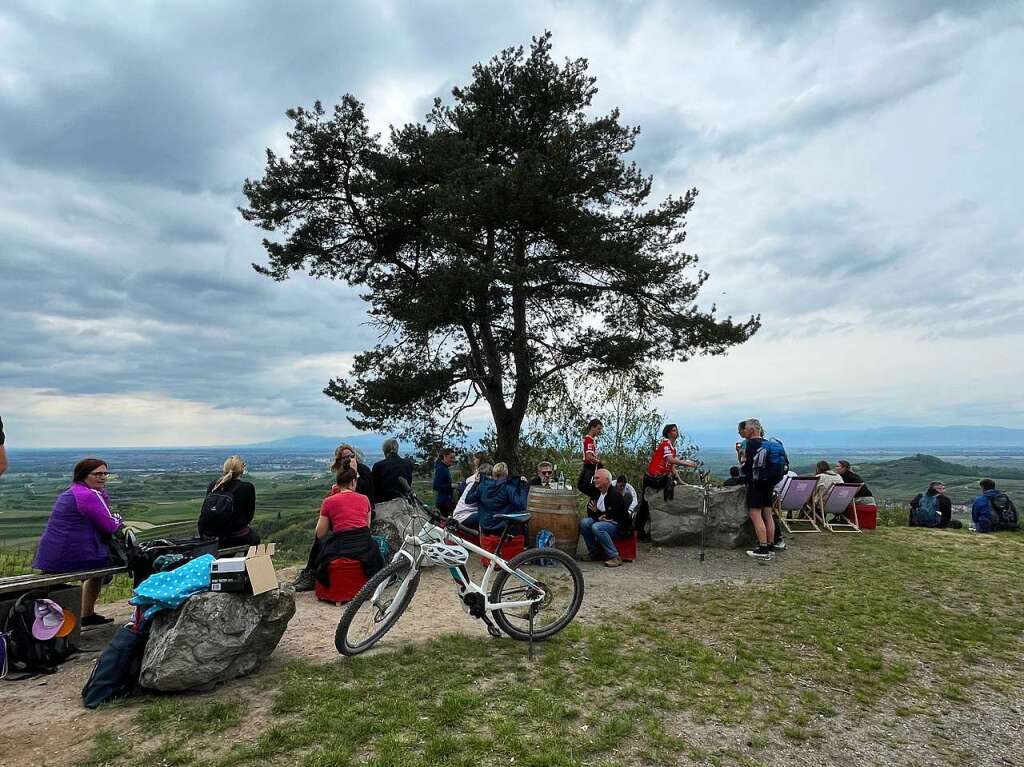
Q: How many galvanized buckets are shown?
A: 0